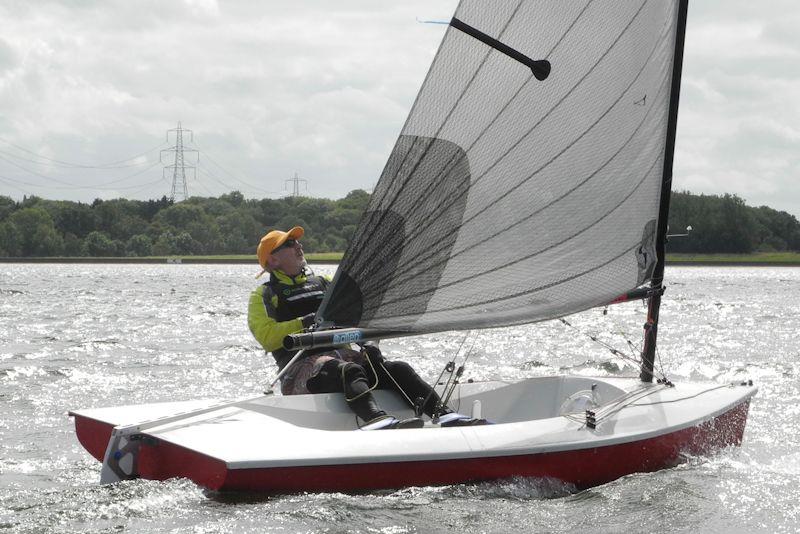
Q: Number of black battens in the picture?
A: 1